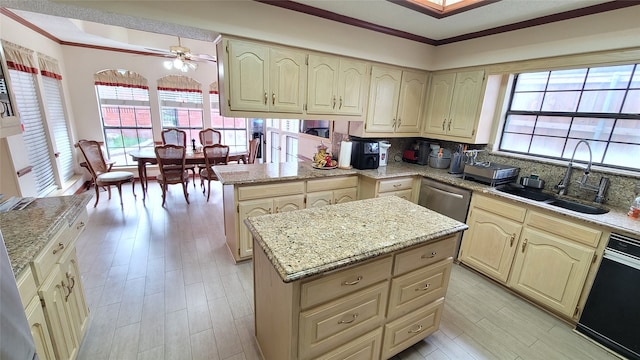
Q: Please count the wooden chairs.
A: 6